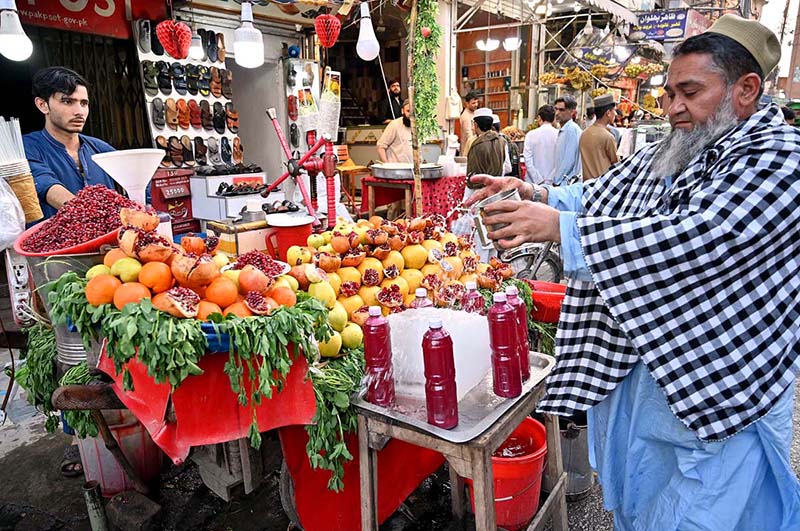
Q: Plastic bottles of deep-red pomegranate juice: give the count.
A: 6